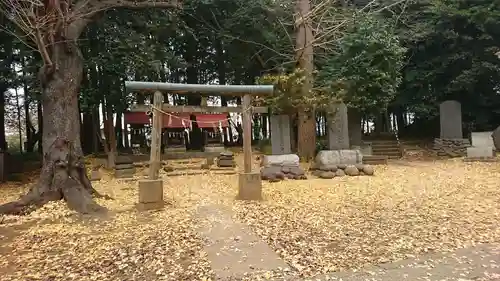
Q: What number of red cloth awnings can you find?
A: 3